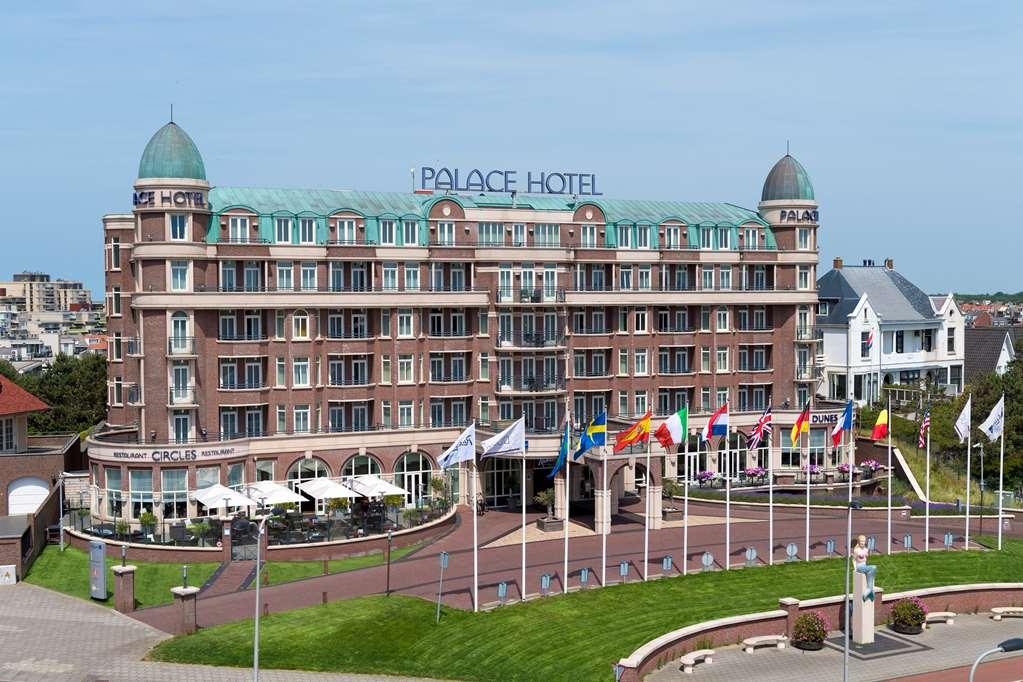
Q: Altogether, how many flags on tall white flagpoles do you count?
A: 14